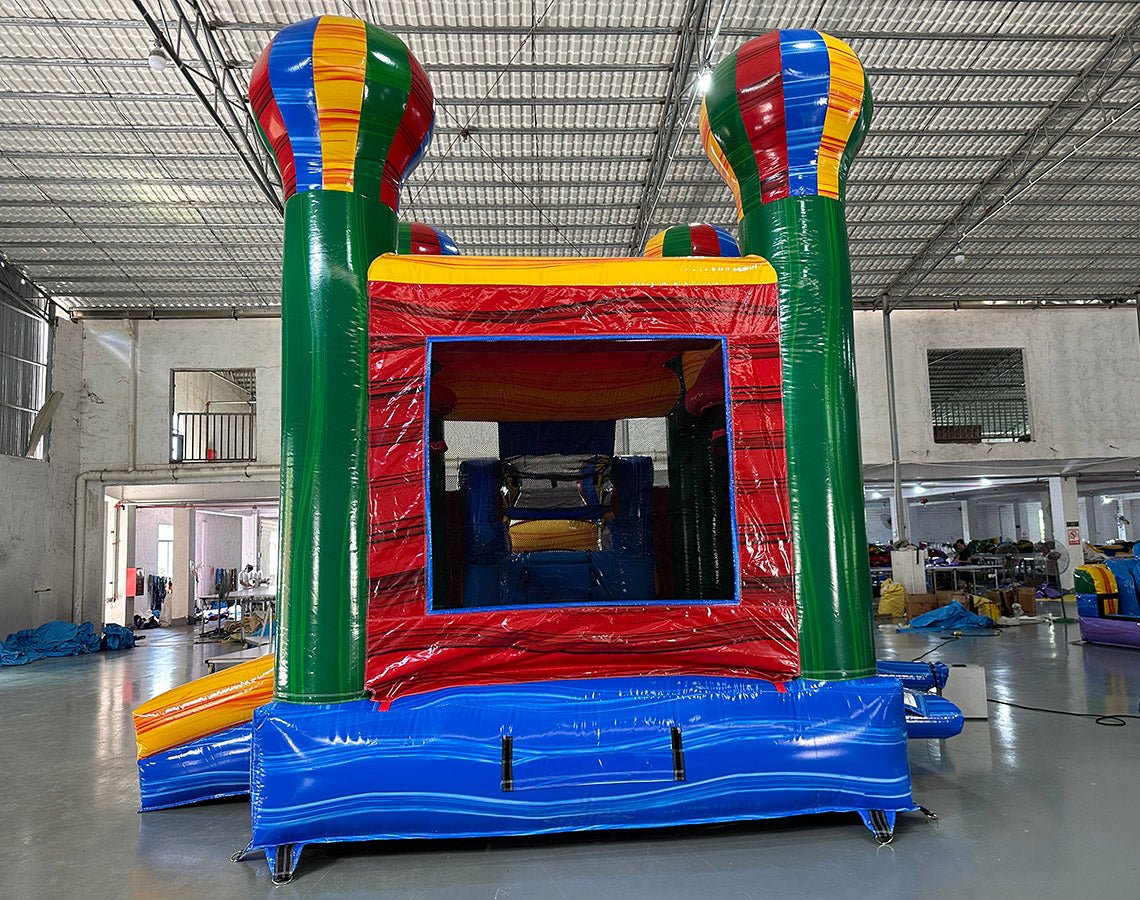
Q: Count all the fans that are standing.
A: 2